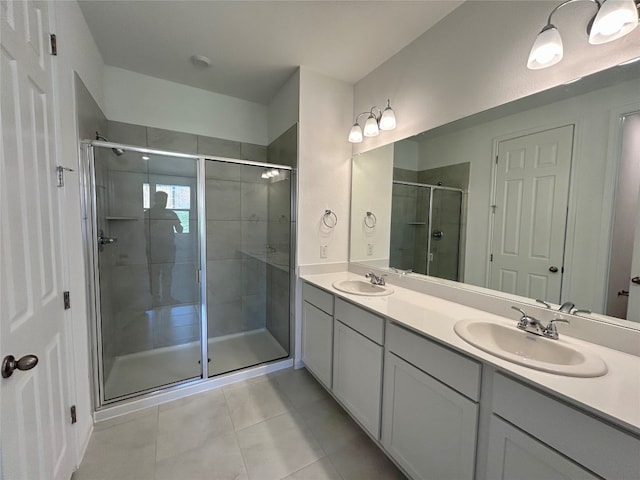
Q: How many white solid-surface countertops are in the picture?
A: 1